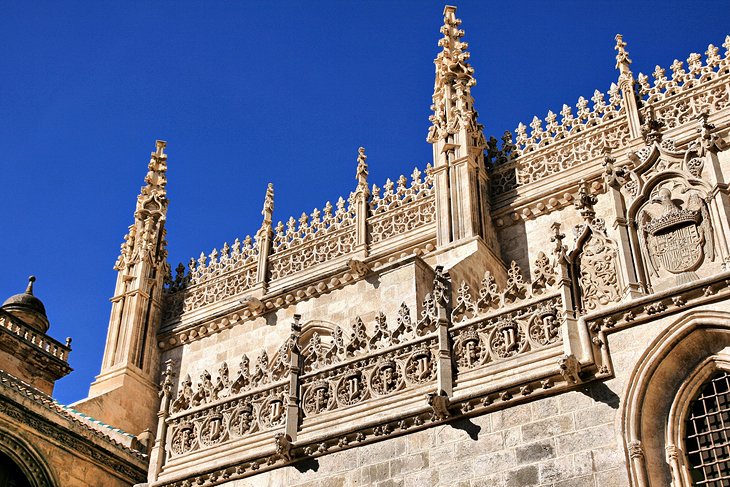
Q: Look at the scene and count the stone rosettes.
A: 11